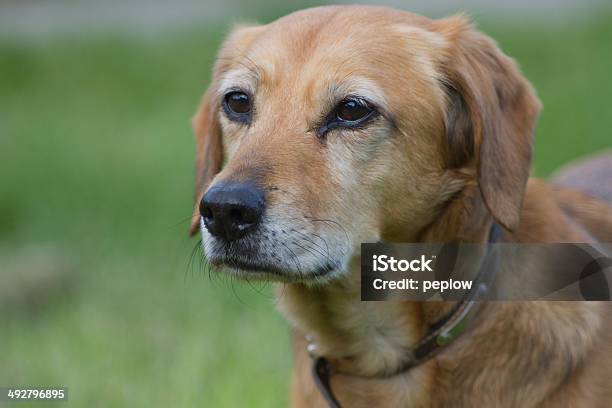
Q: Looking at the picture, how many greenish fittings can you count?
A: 1